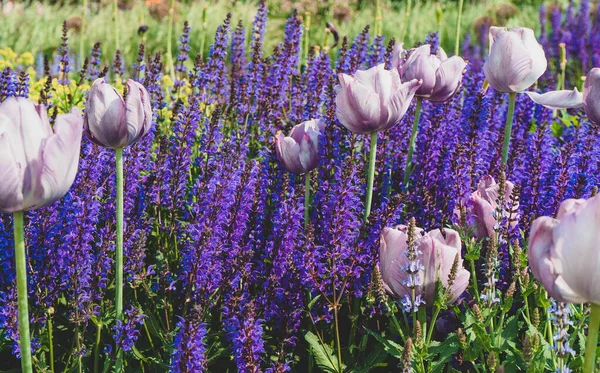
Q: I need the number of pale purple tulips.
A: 10